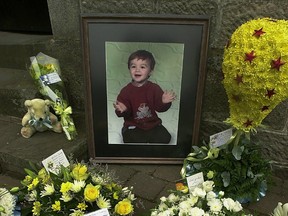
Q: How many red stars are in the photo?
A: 8